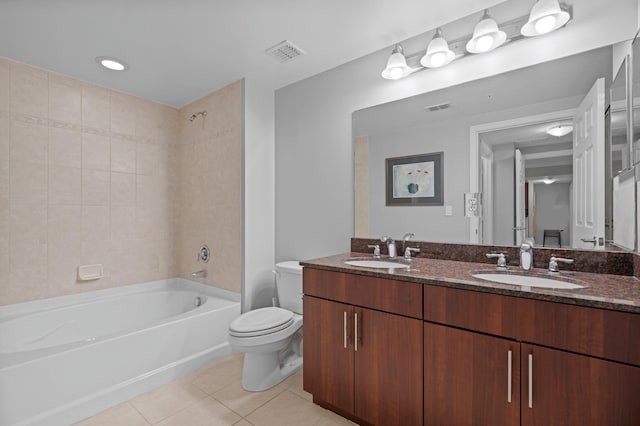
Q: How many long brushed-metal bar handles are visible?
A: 4